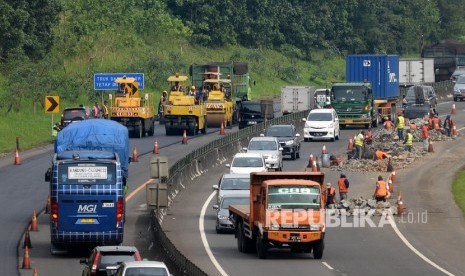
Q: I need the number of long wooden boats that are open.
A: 0